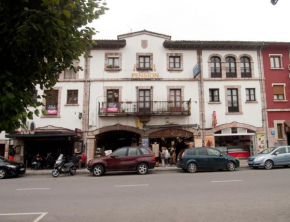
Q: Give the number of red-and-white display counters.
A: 1